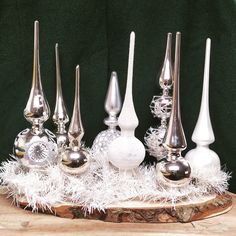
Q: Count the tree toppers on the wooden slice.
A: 8